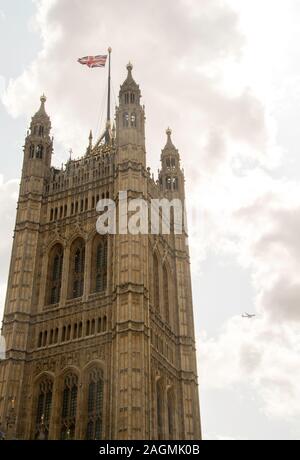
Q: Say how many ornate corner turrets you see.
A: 3